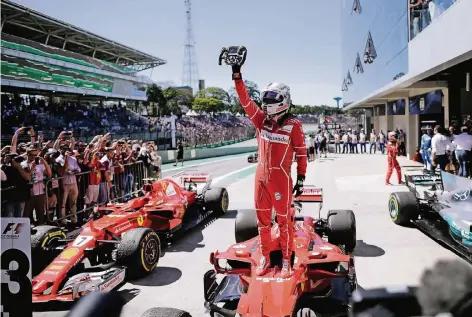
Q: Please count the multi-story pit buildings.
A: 1